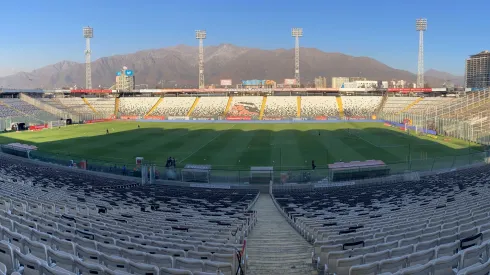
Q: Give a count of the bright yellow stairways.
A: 9